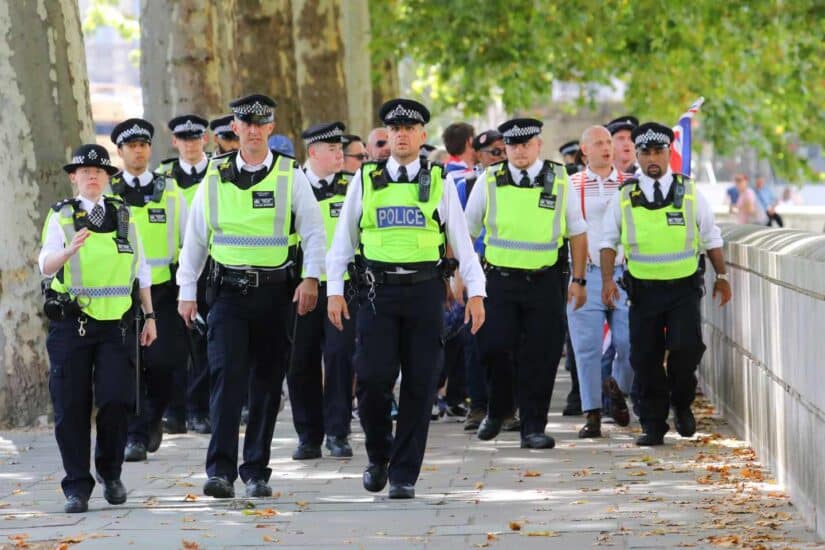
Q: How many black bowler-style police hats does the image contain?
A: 1